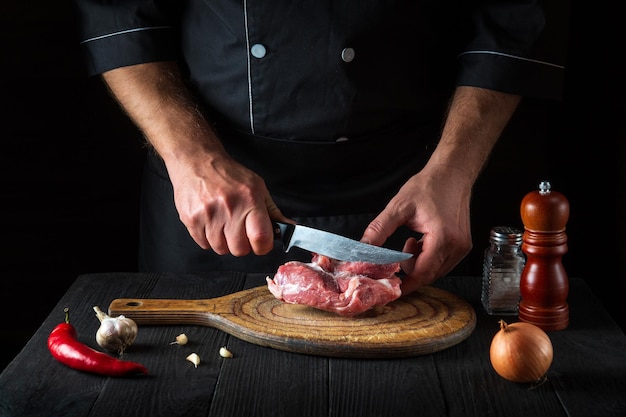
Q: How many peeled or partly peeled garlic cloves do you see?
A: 3